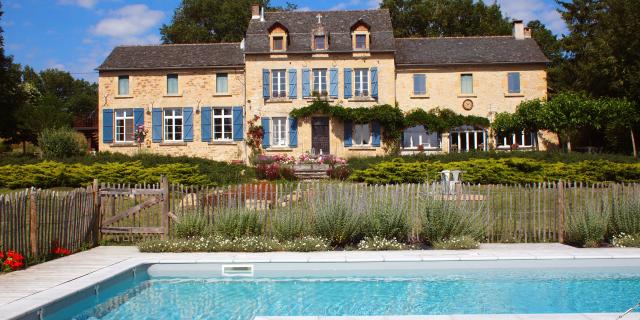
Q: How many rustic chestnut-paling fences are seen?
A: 1